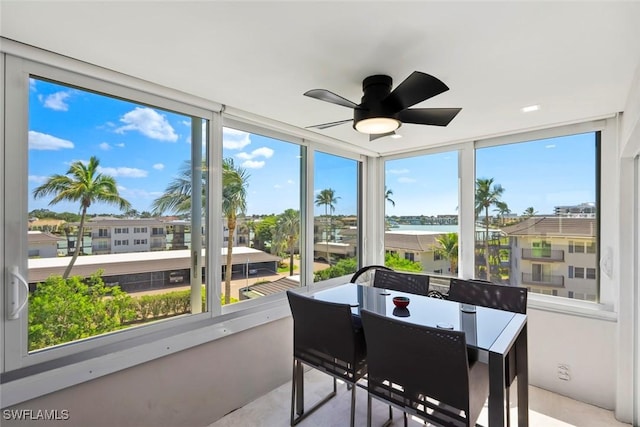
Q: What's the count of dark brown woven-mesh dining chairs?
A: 4